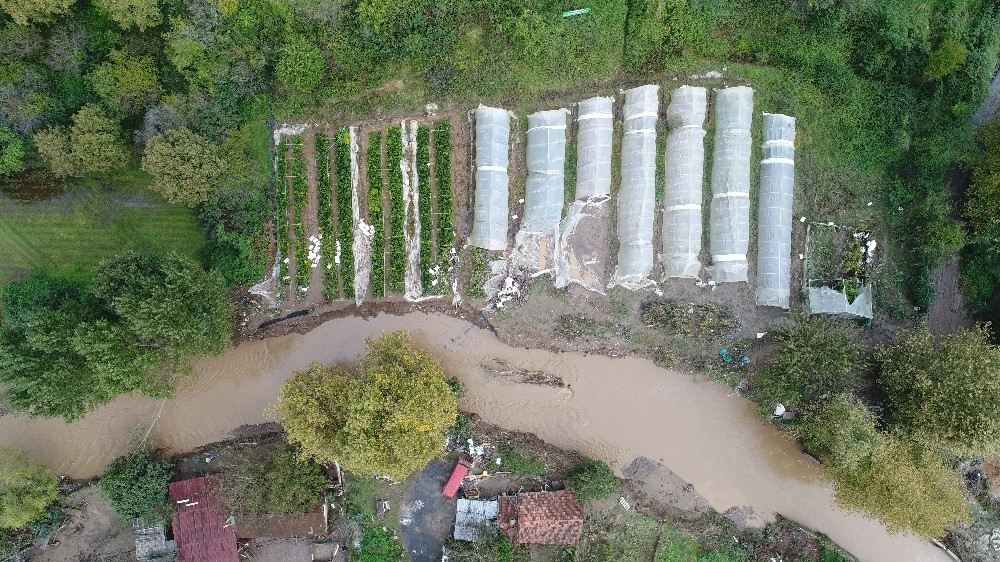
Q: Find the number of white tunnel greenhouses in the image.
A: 7